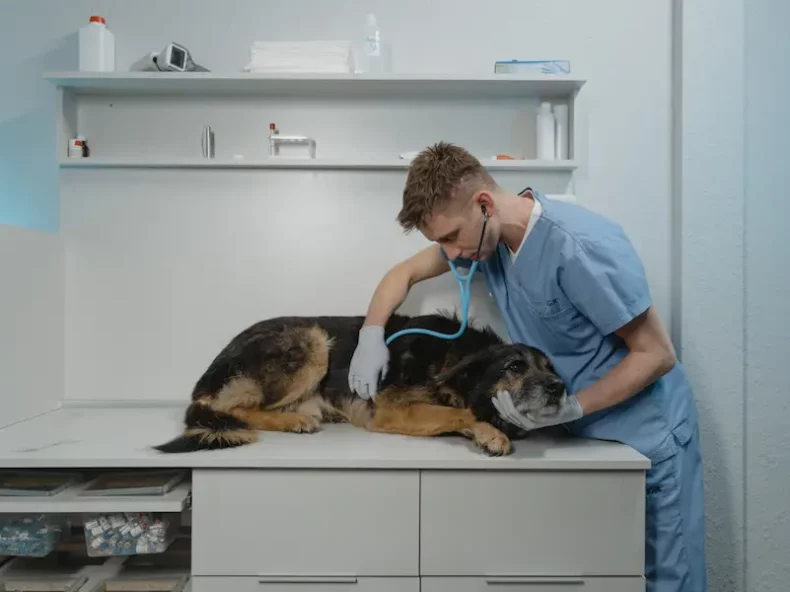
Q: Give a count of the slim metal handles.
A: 2